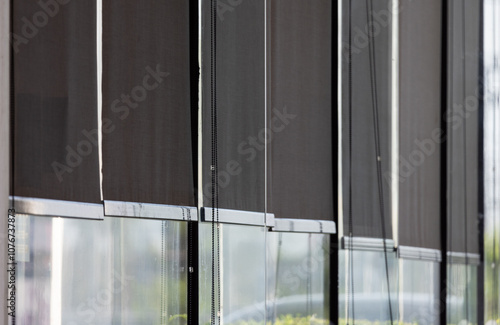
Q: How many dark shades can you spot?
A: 7